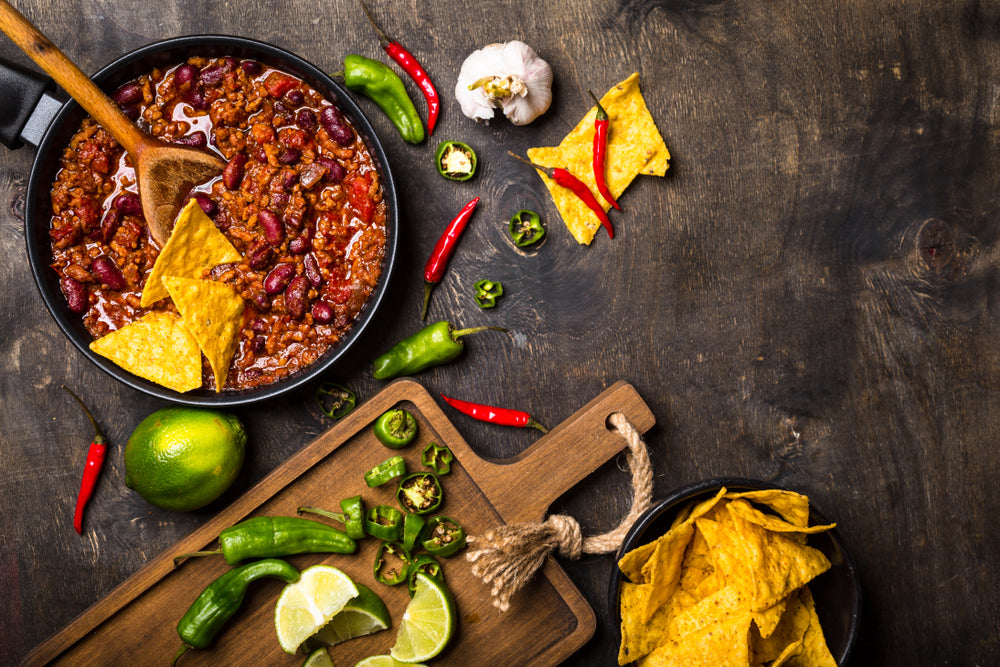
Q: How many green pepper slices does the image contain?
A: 14